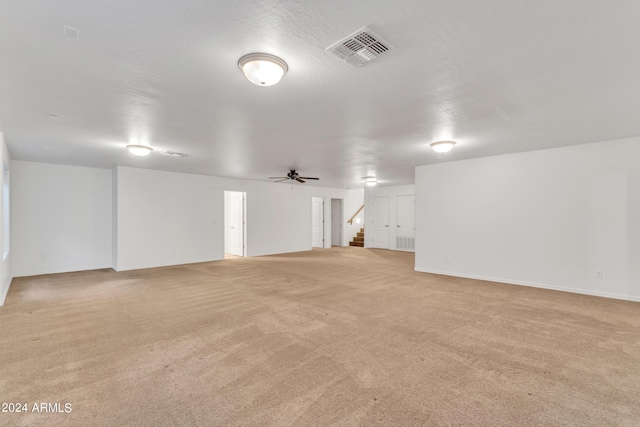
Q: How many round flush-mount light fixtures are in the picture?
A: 4